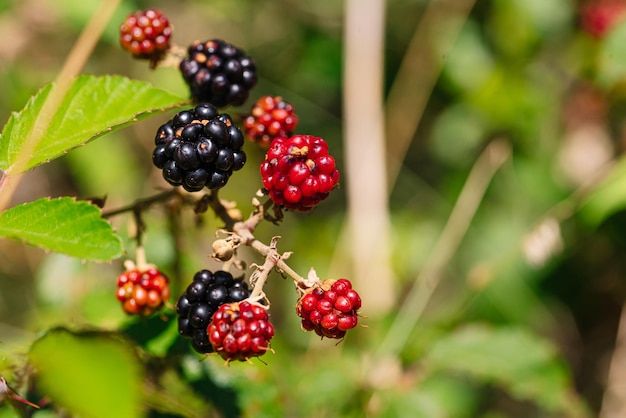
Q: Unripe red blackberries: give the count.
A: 6